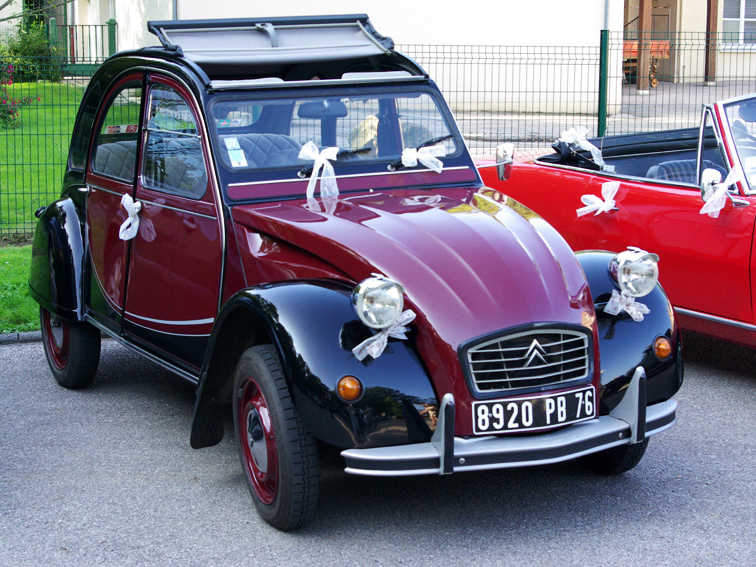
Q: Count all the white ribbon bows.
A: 8